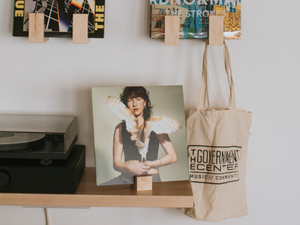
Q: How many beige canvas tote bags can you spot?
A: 1